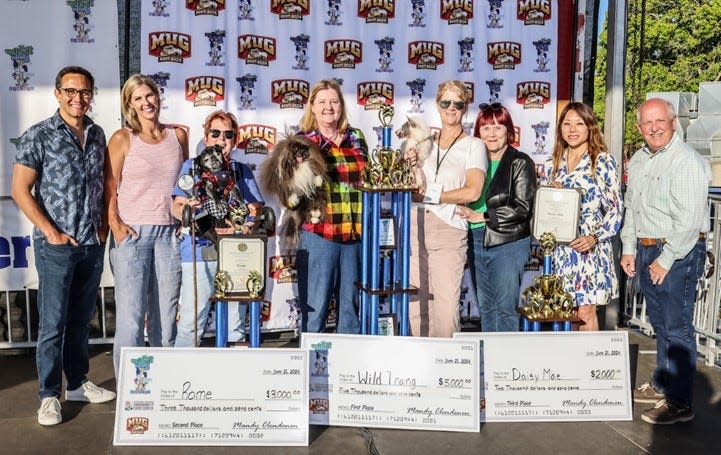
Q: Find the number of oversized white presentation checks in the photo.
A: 3